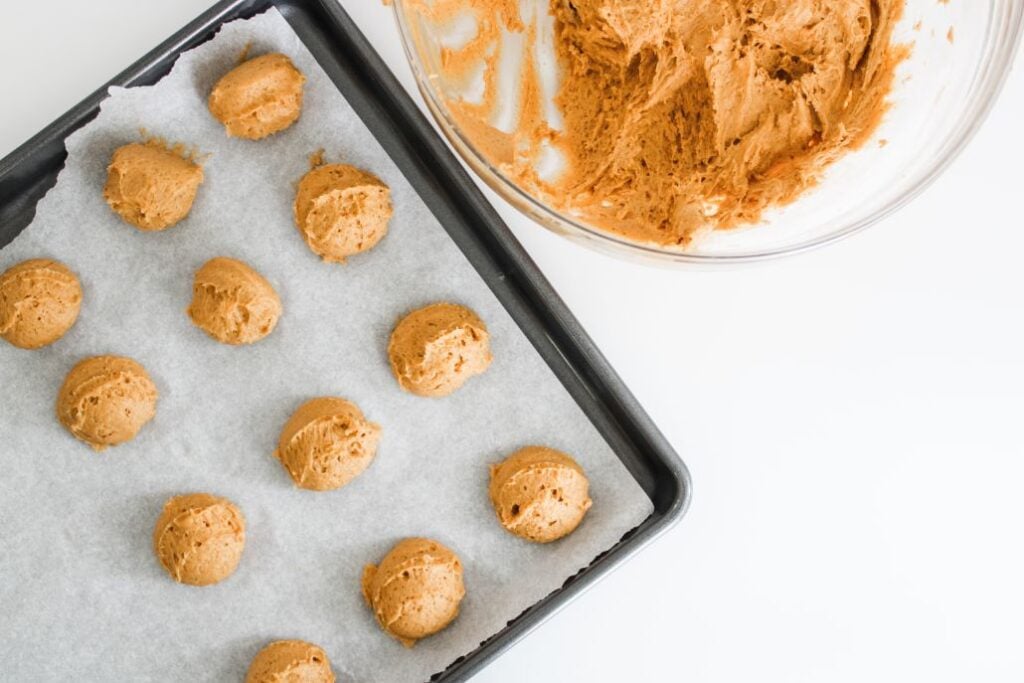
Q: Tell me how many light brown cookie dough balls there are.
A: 12